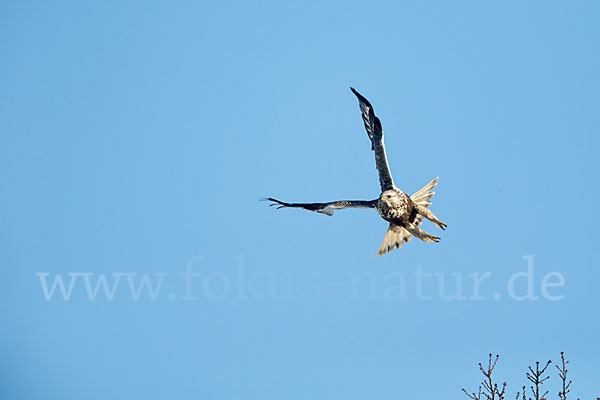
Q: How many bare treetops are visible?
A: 3